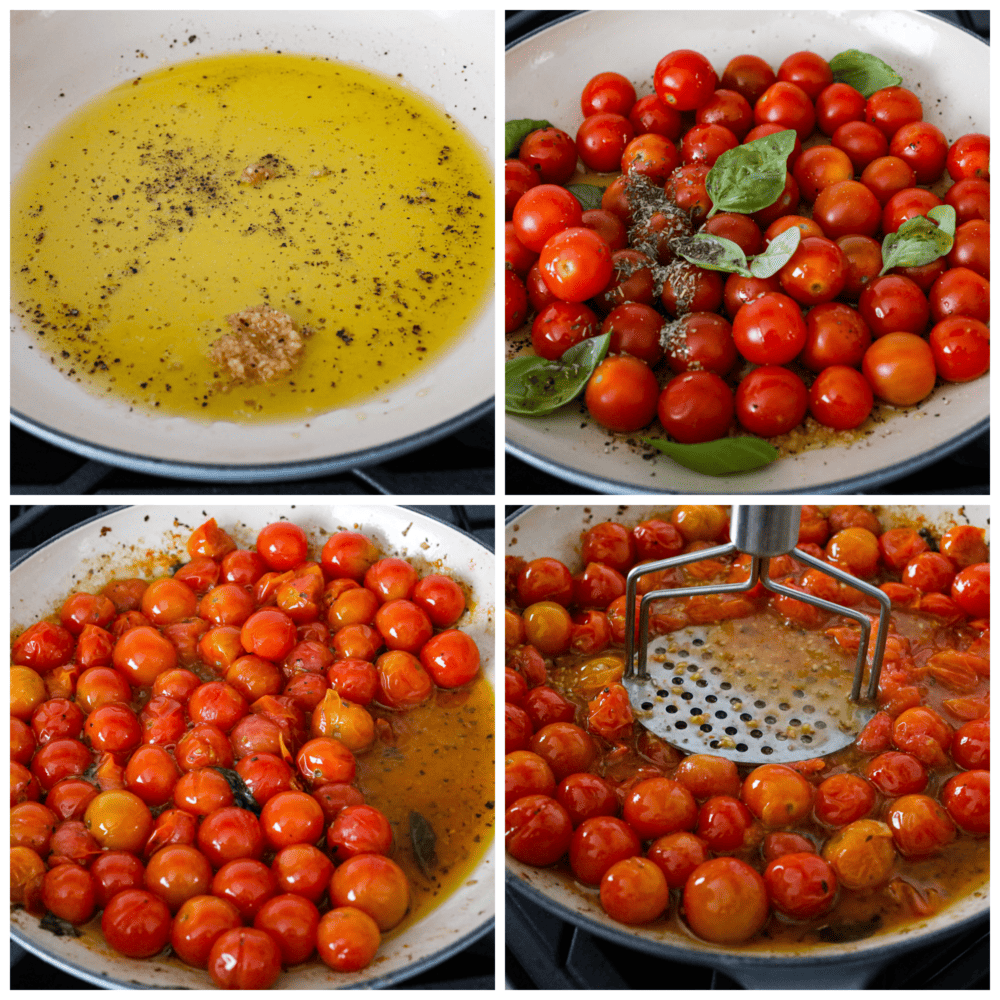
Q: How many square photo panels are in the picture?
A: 4